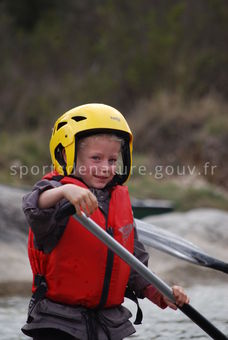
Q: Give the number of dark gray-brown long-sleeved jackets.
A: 1